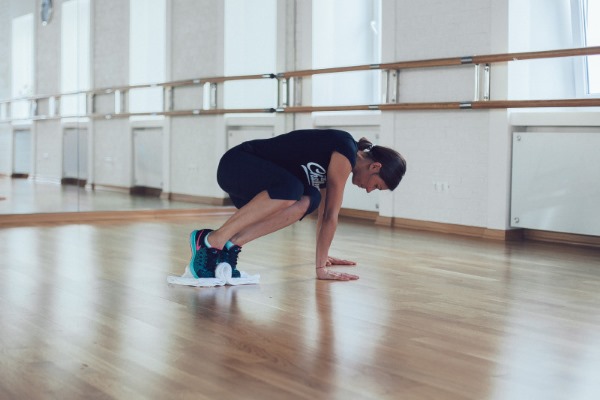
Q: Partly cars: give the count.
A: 0